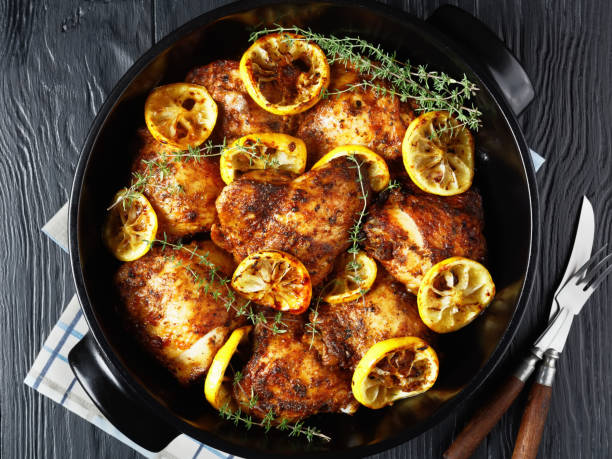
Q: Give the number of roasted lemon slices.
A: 11